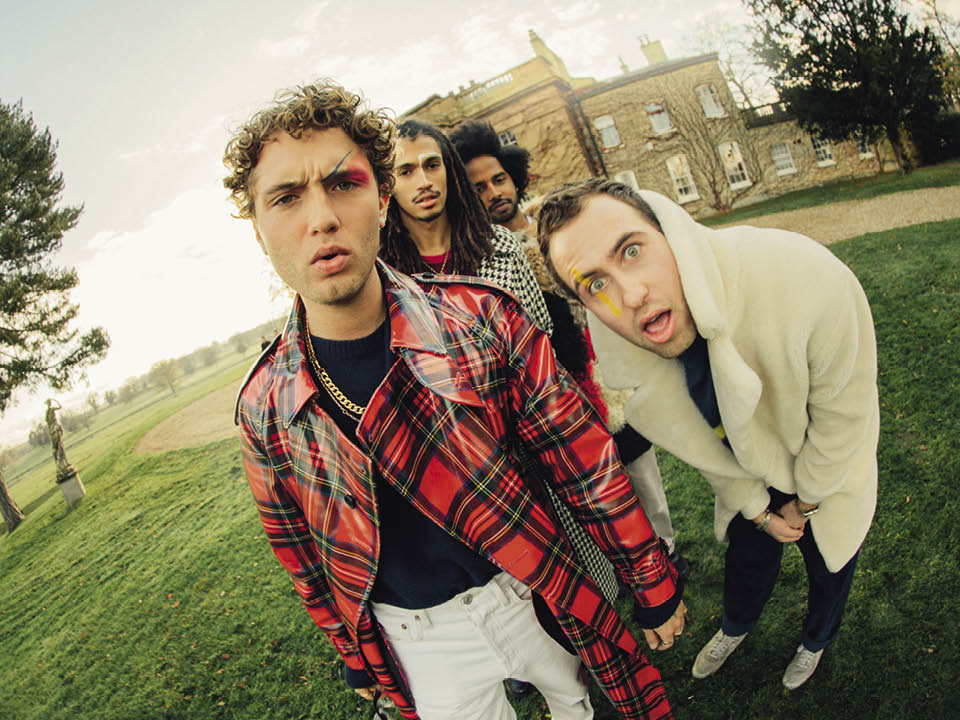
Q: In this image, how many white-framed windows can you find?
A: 10